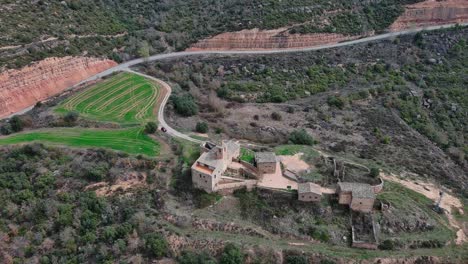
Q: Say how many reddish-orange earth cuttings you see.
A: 3